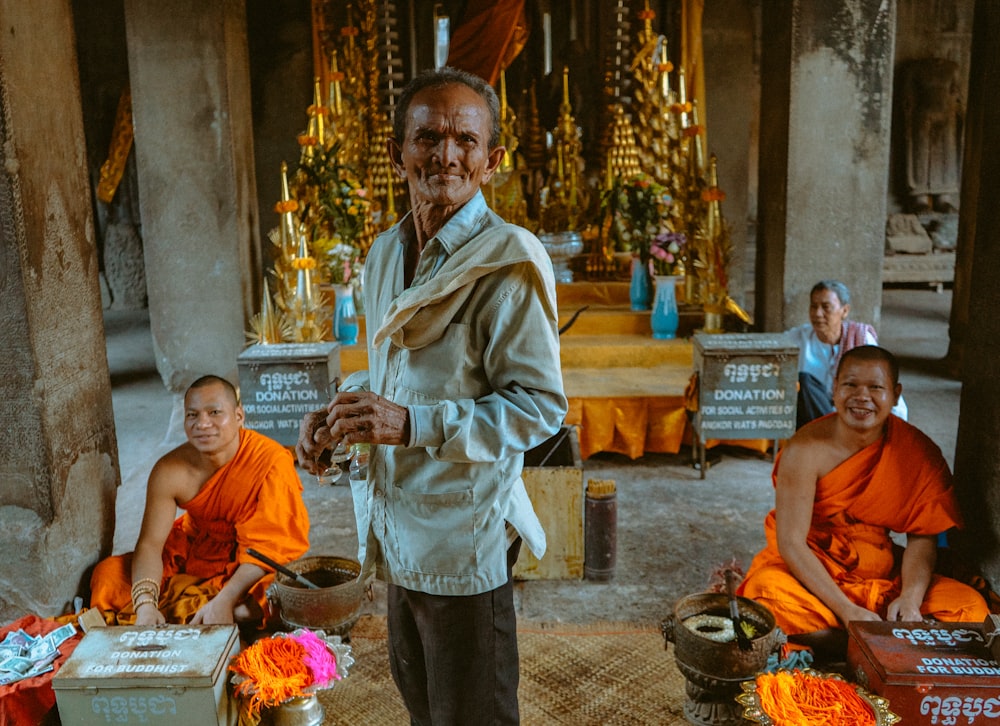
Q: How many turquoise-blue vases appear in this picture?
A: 3